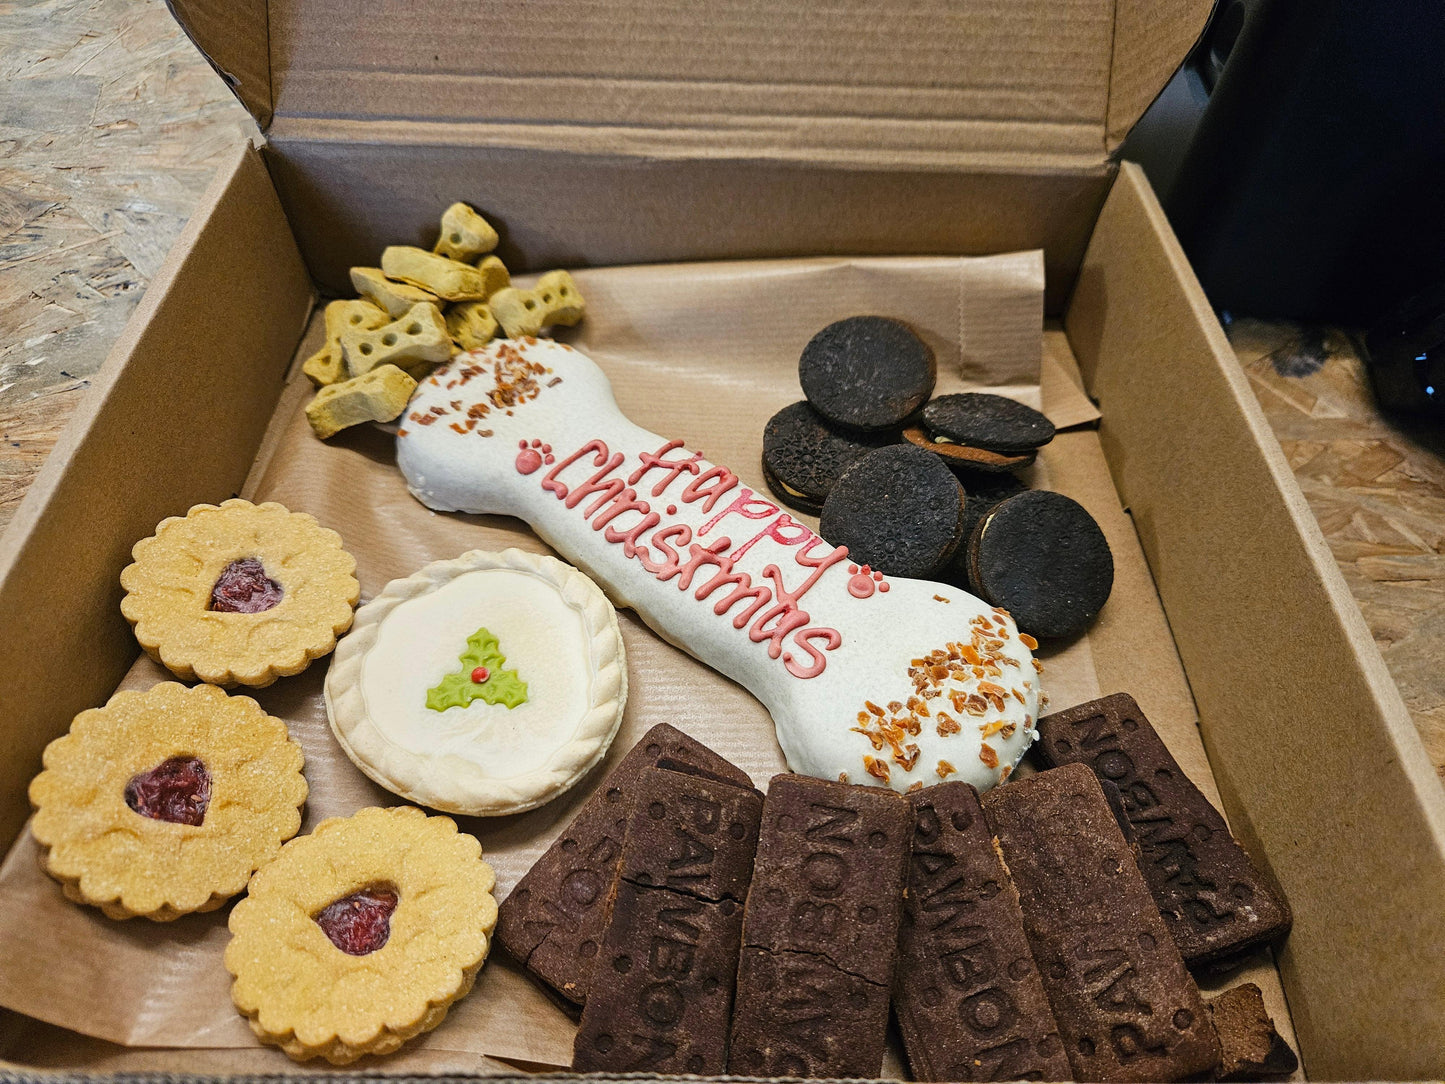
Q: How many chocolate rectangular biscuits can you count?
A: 6